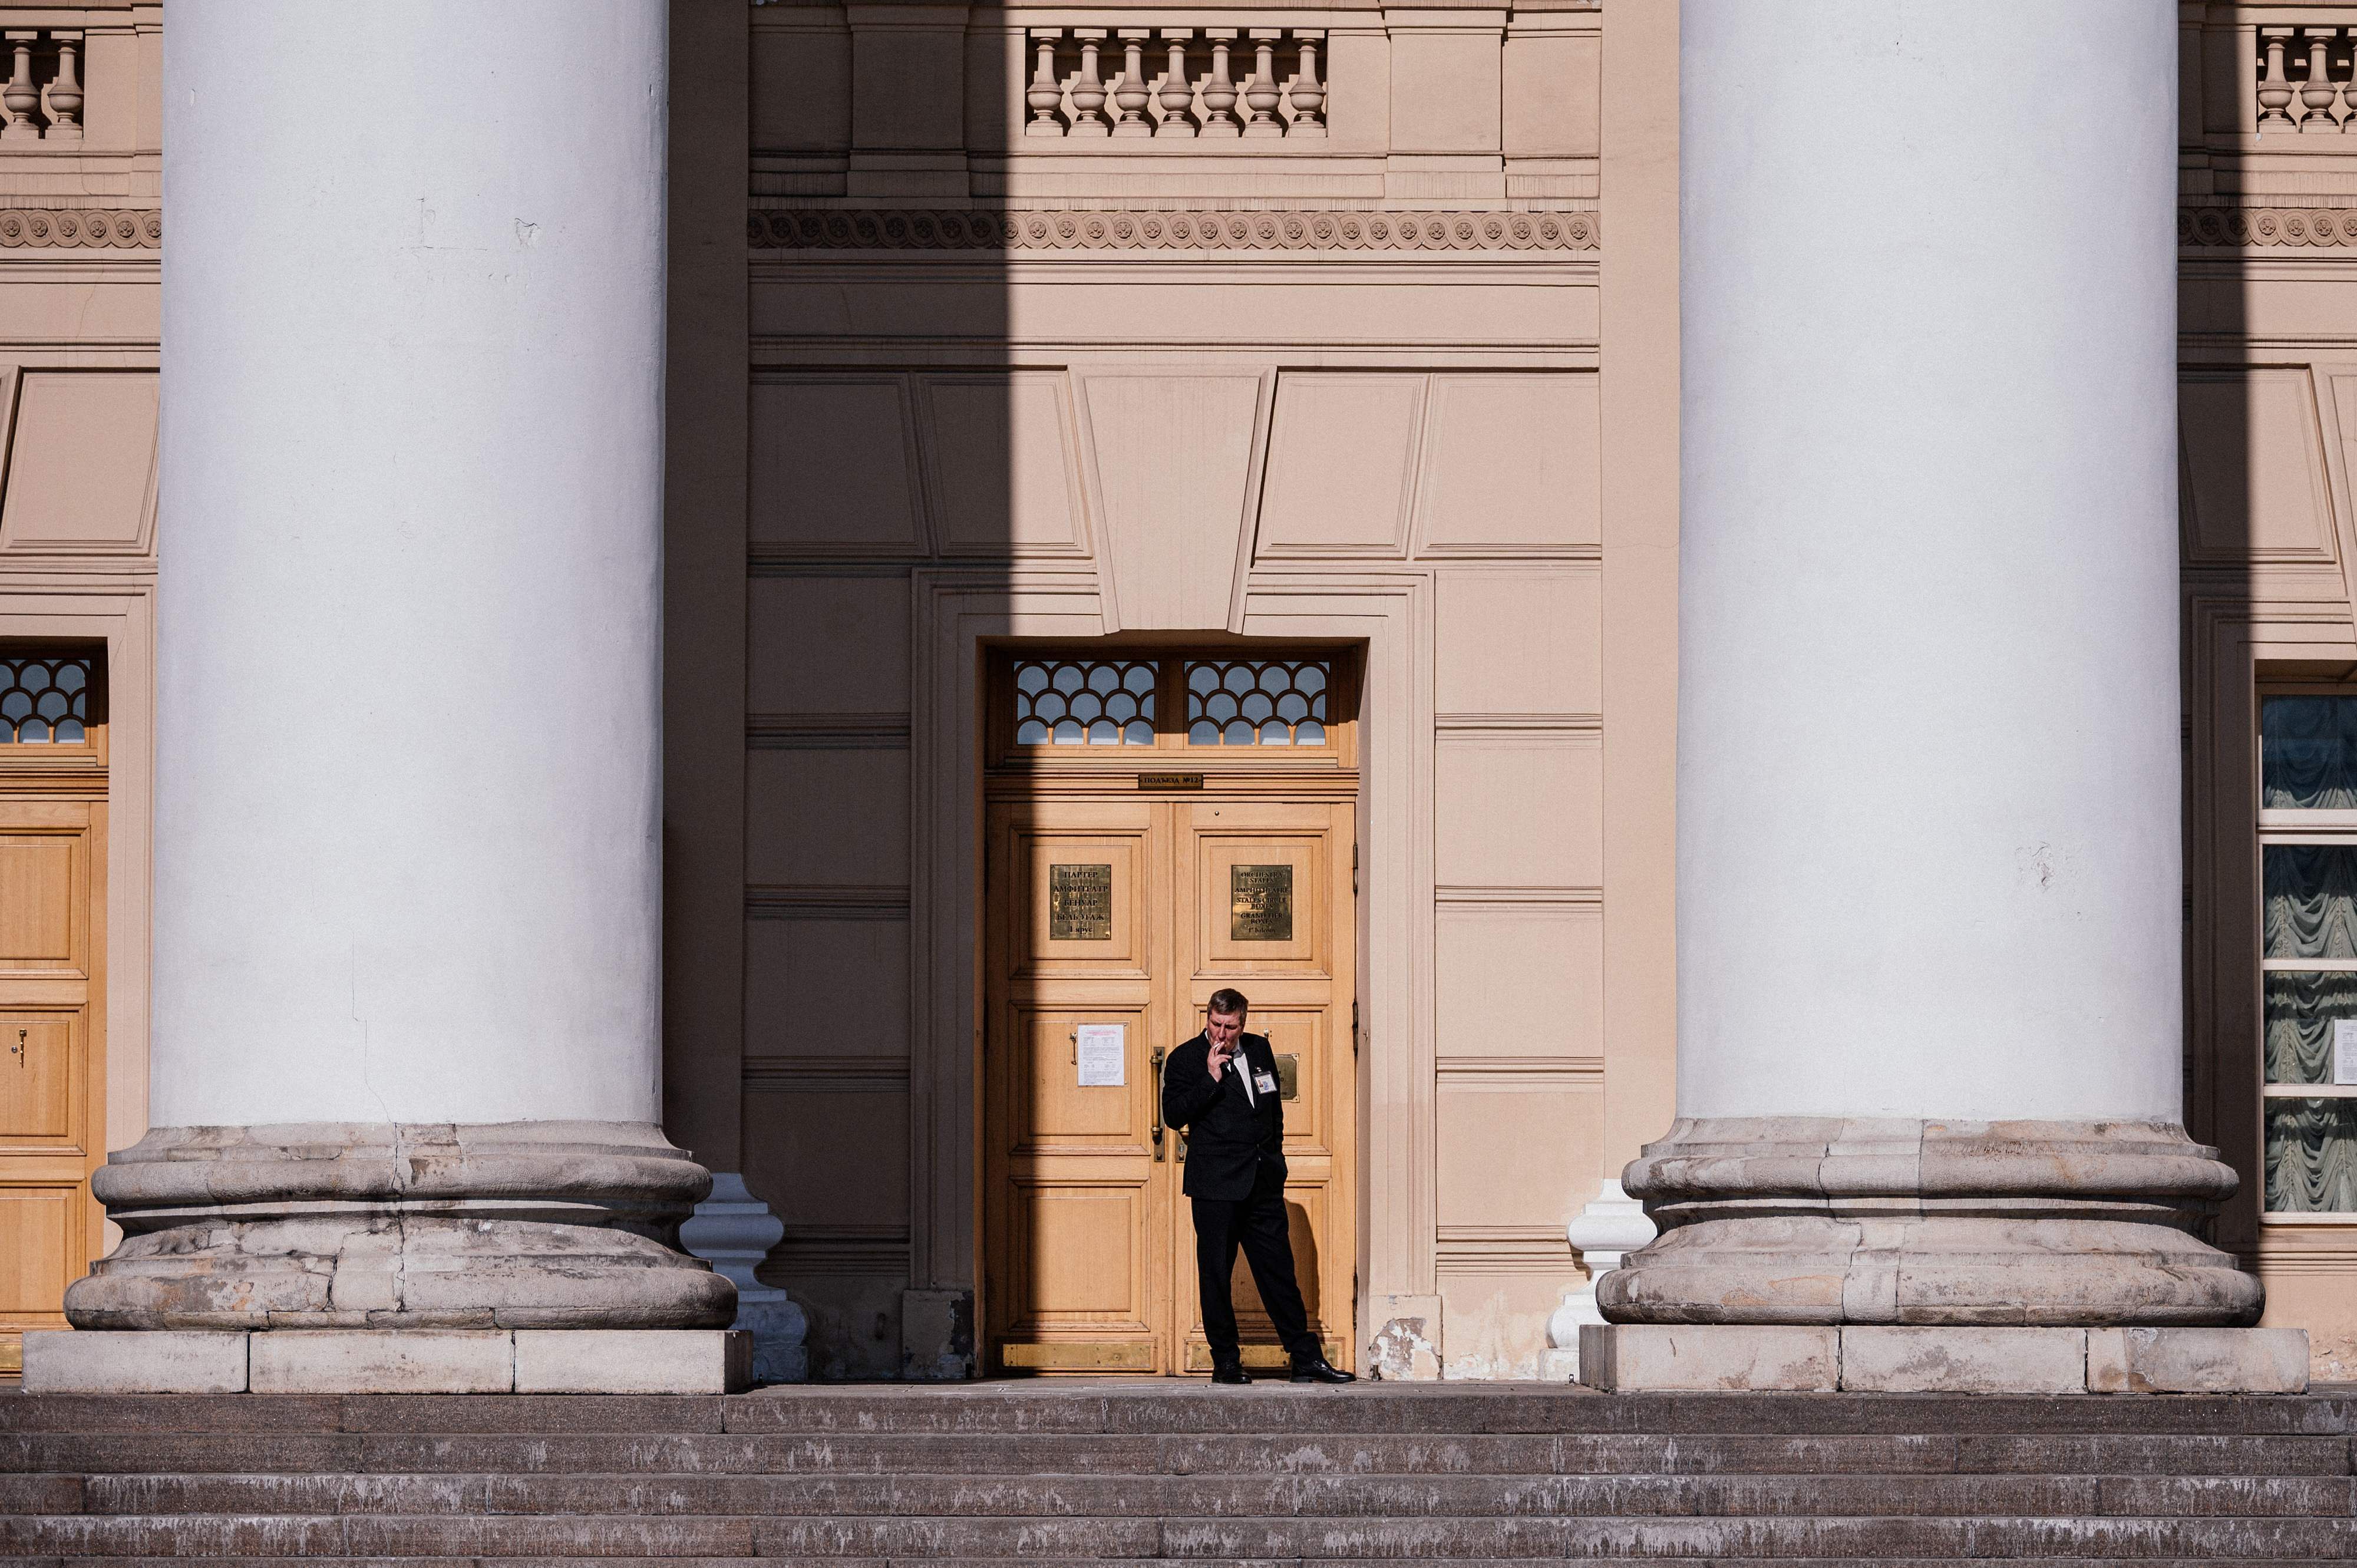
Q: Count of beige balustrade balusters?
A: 12